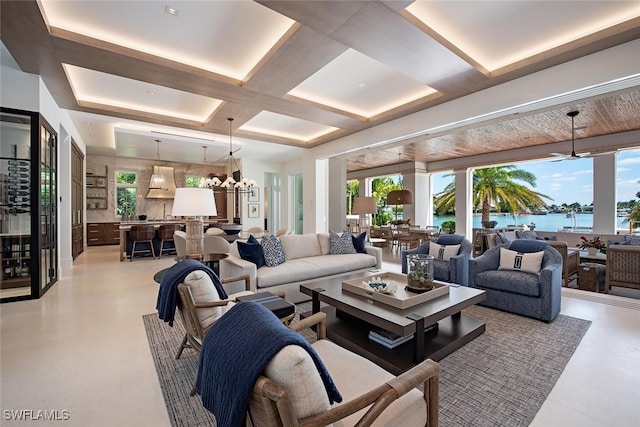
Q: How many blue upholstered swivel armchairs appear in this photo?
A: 2